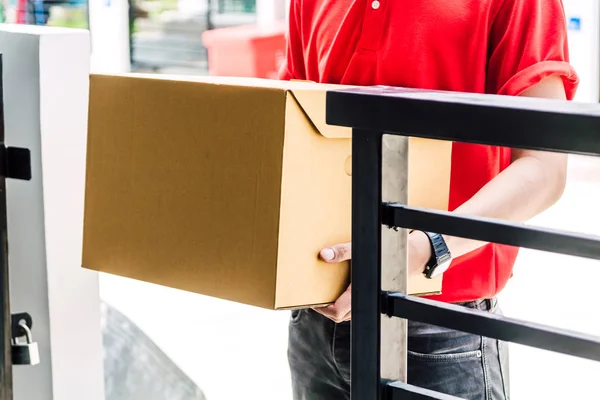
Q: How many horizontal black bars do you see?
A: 4